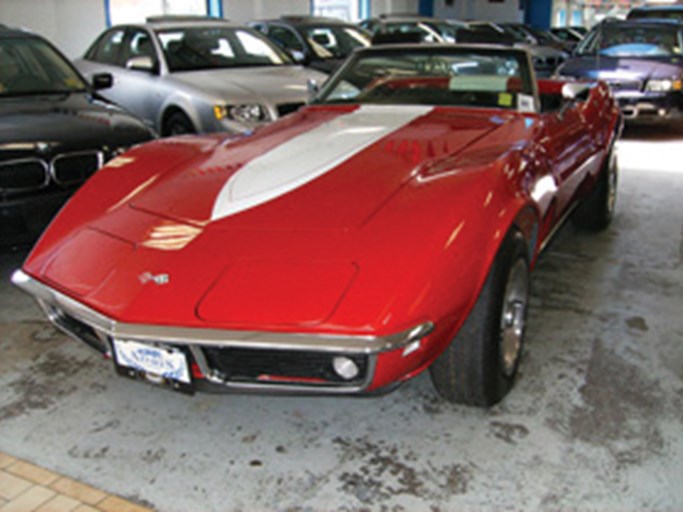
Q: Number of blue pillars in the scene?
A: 2